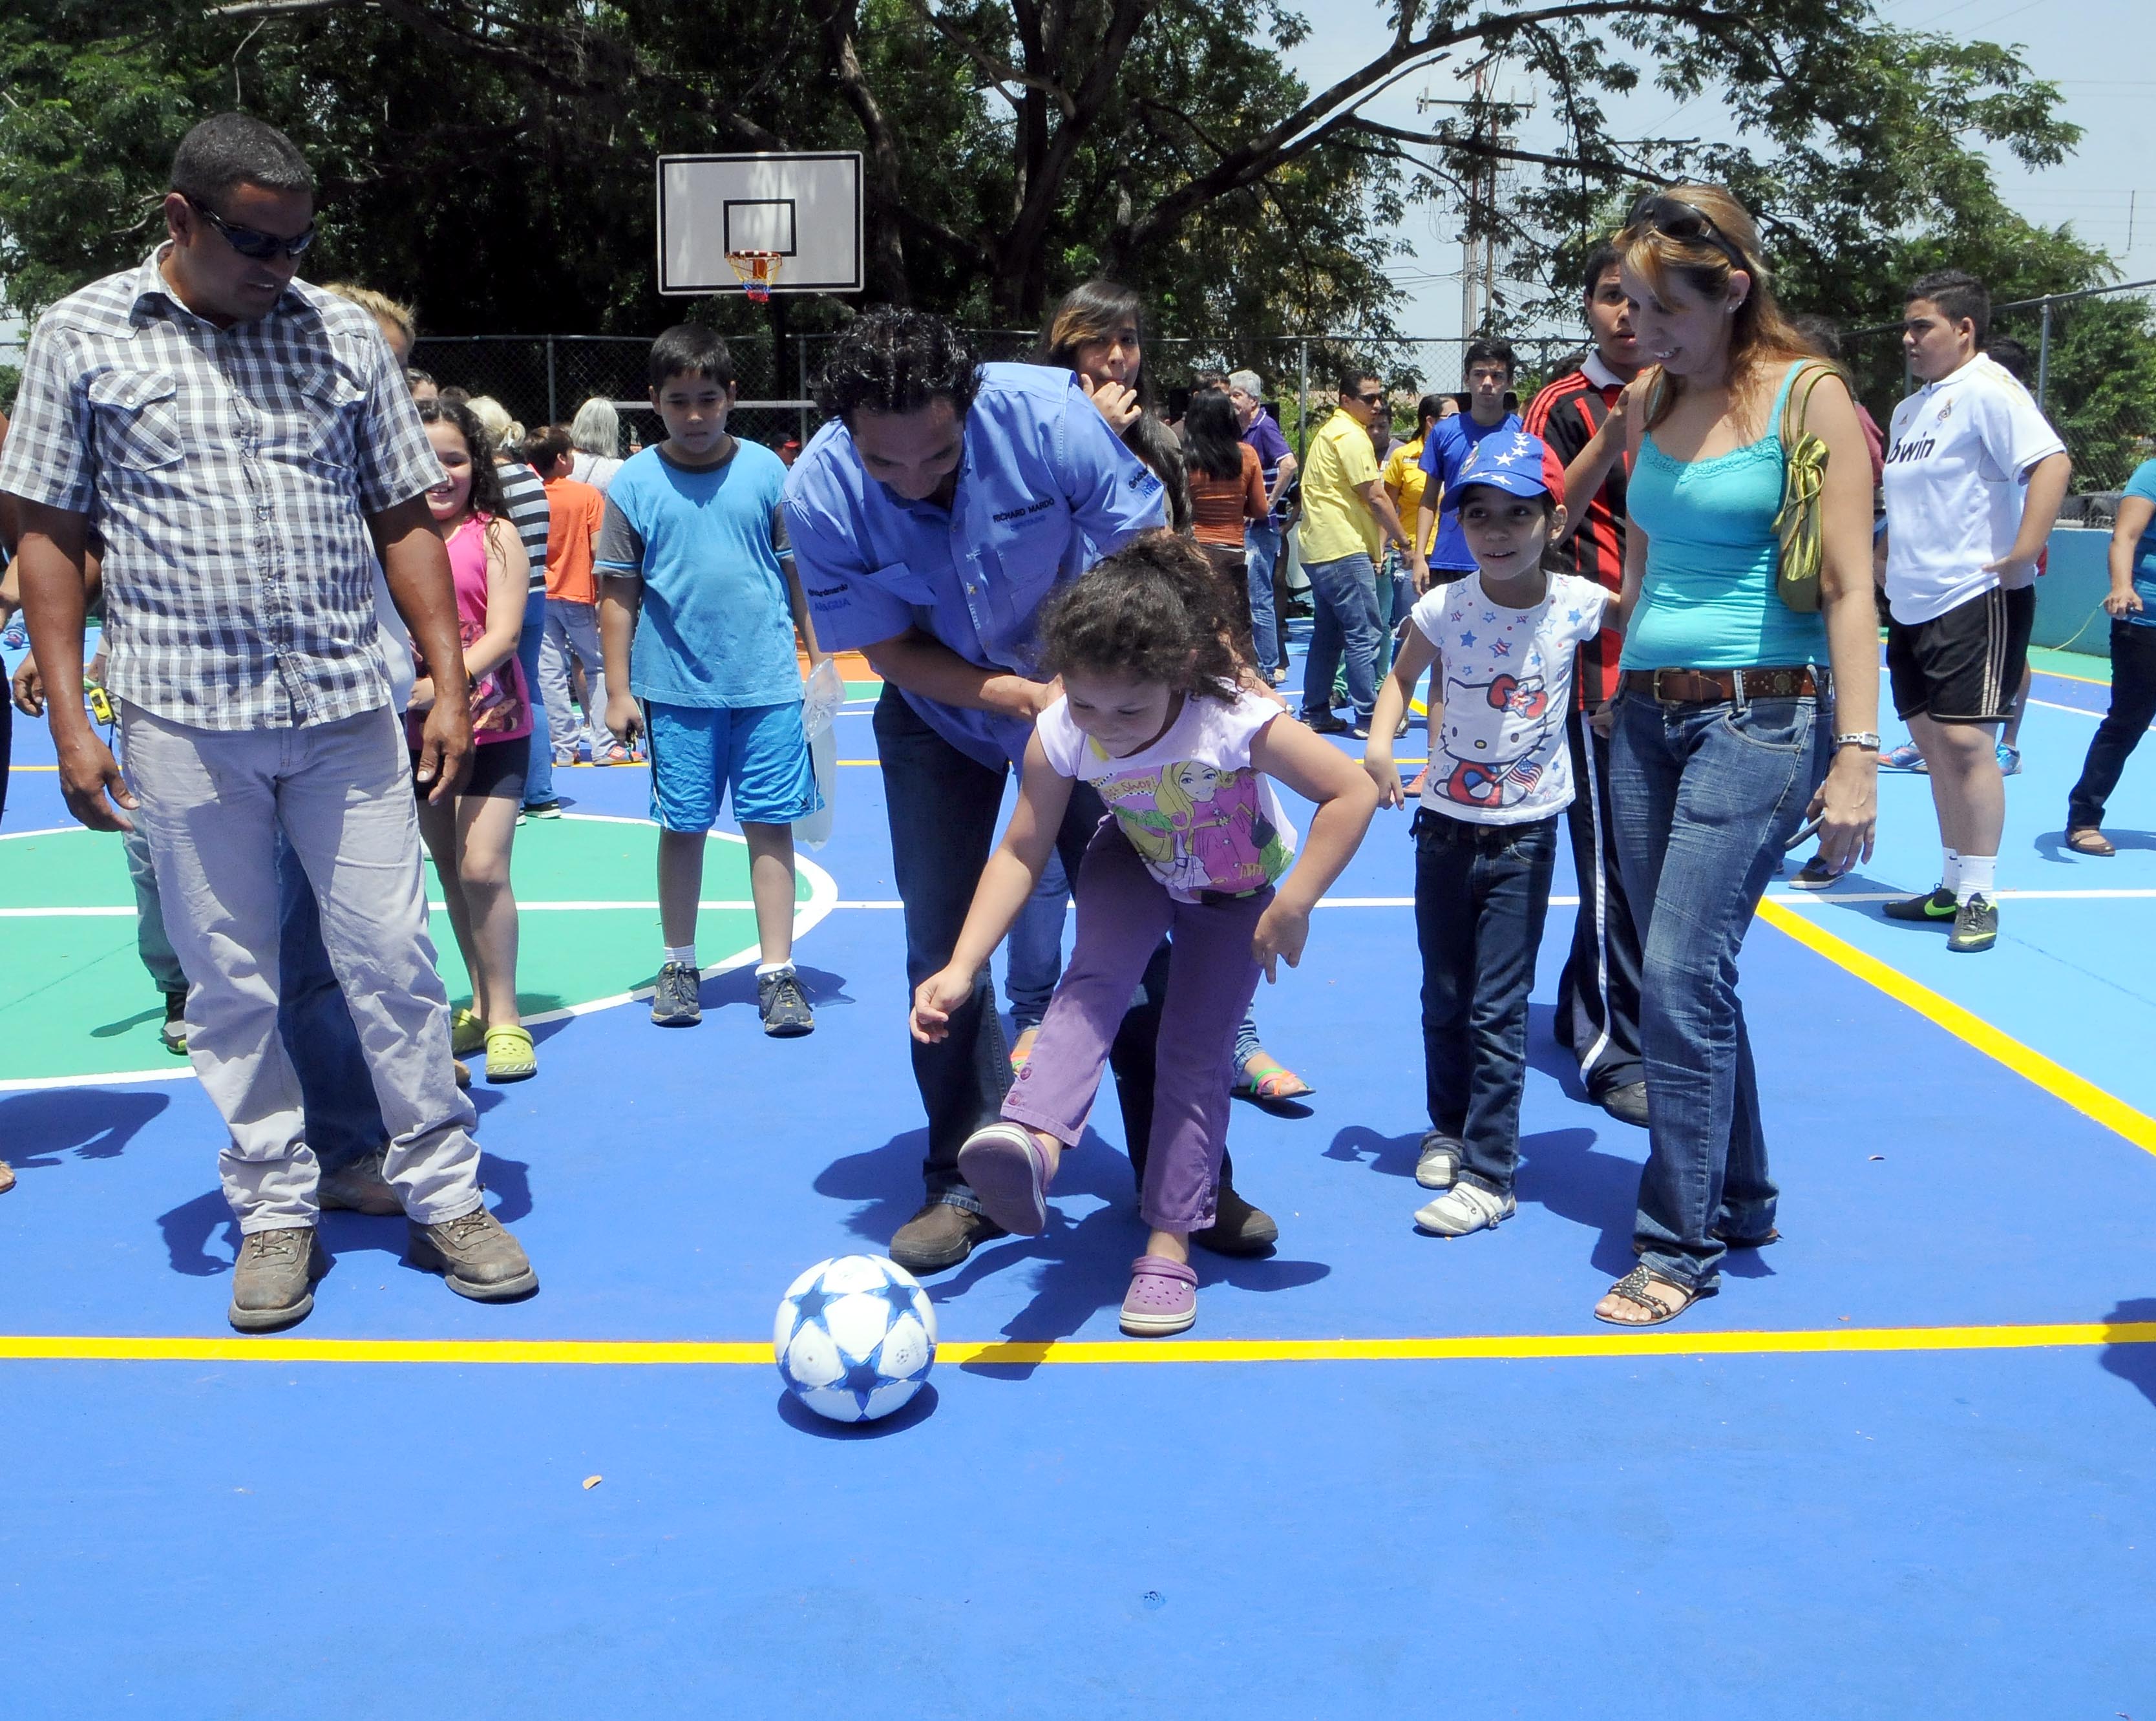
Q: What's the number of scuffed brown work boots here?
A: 2